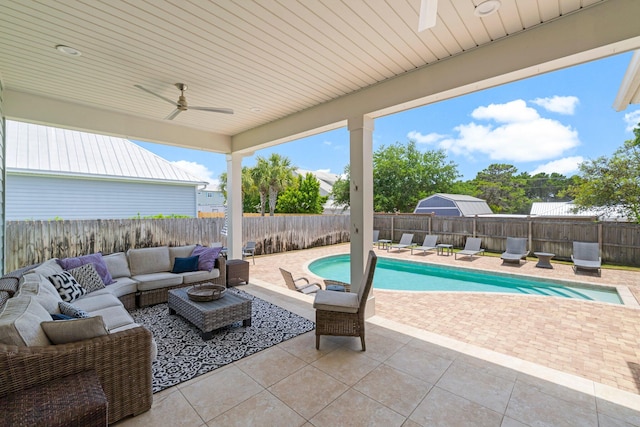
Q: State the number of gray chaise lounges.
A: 6